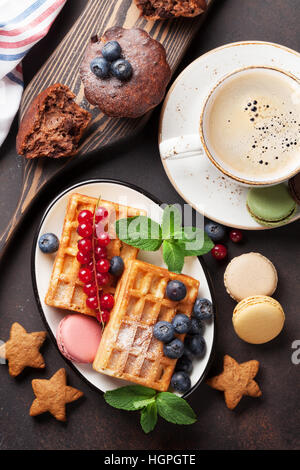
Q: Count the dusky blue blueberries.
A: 15